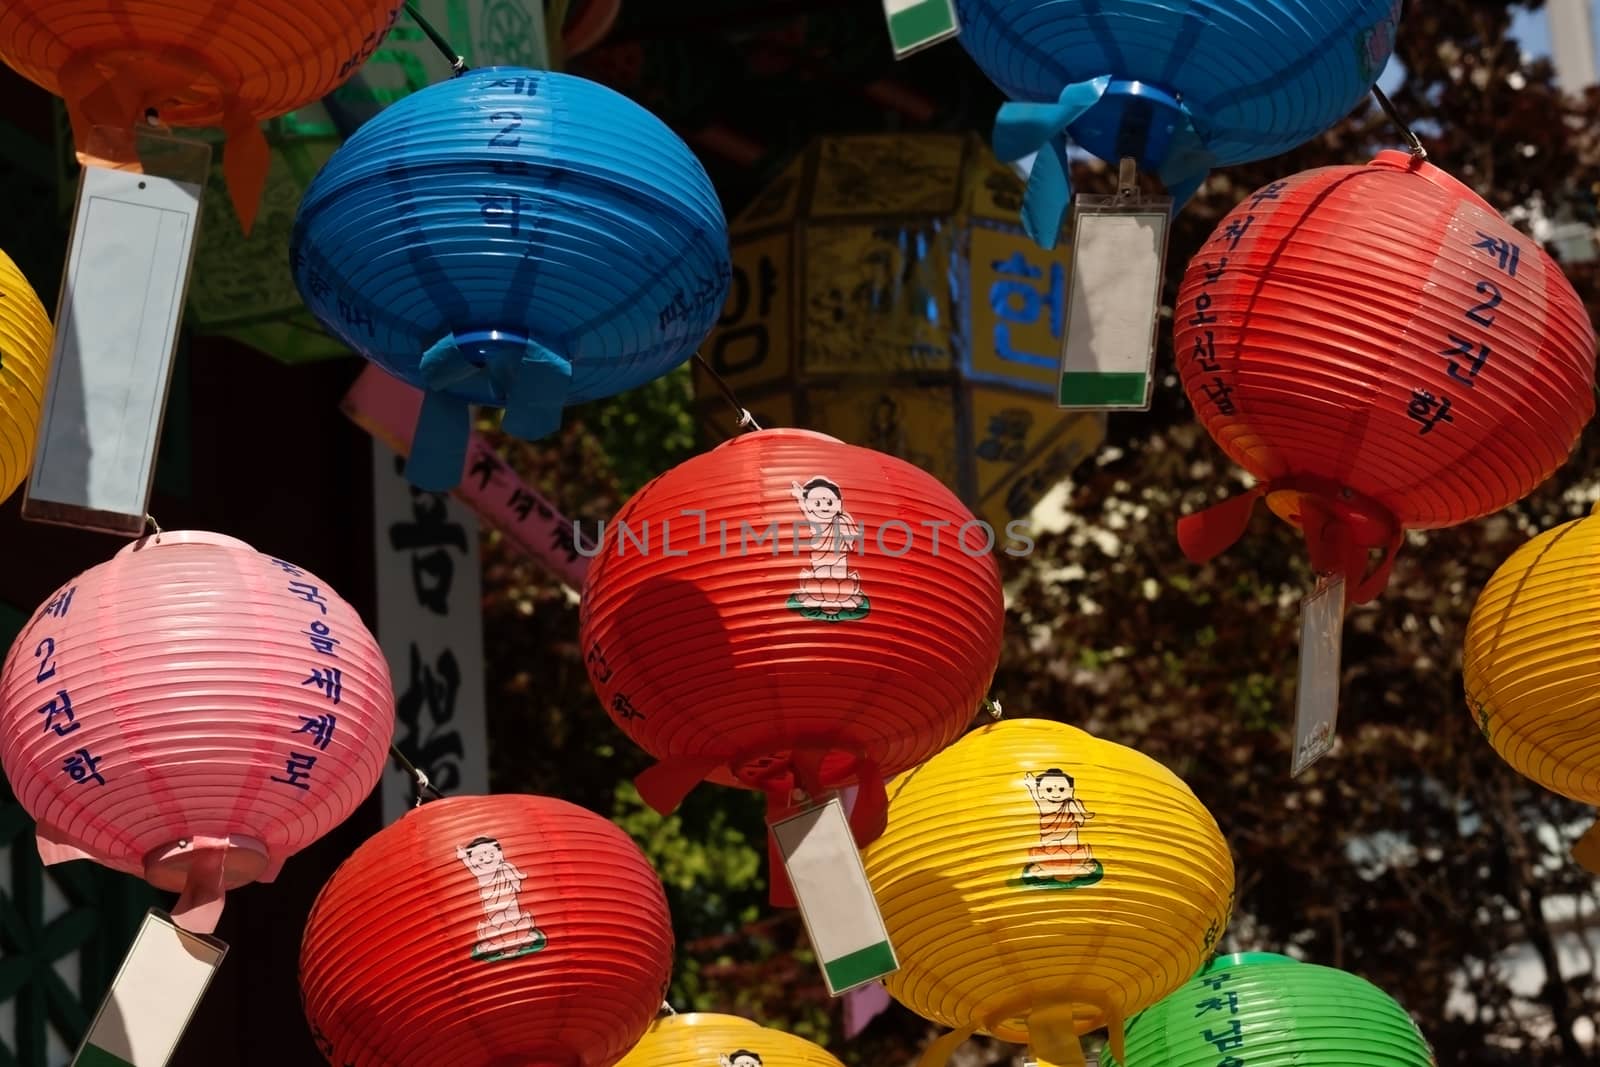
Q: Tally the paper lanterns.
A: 12